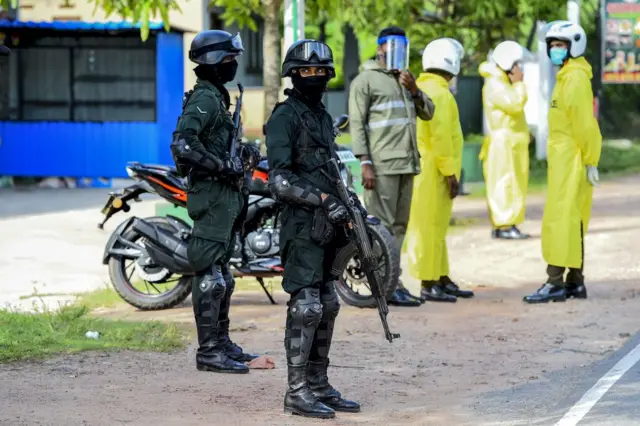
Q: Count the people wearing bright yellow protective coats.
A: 3